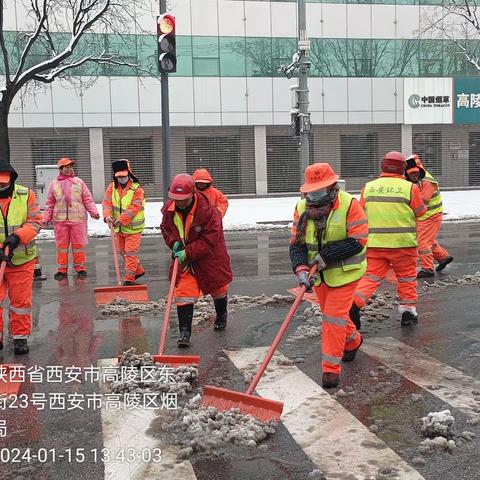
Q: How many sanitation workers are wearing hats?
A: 8